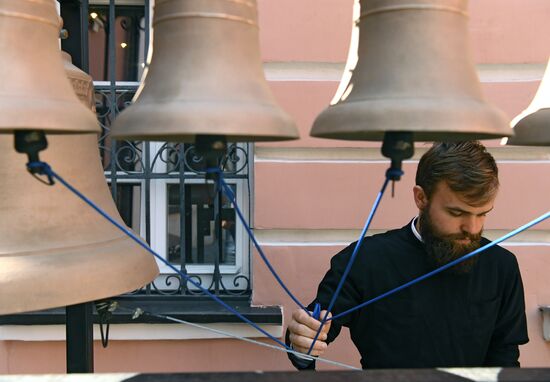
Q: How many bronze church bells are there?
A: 5